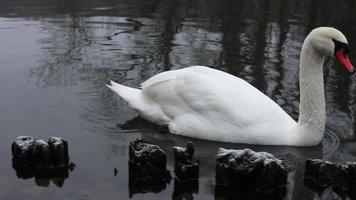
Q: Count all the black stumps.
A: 5